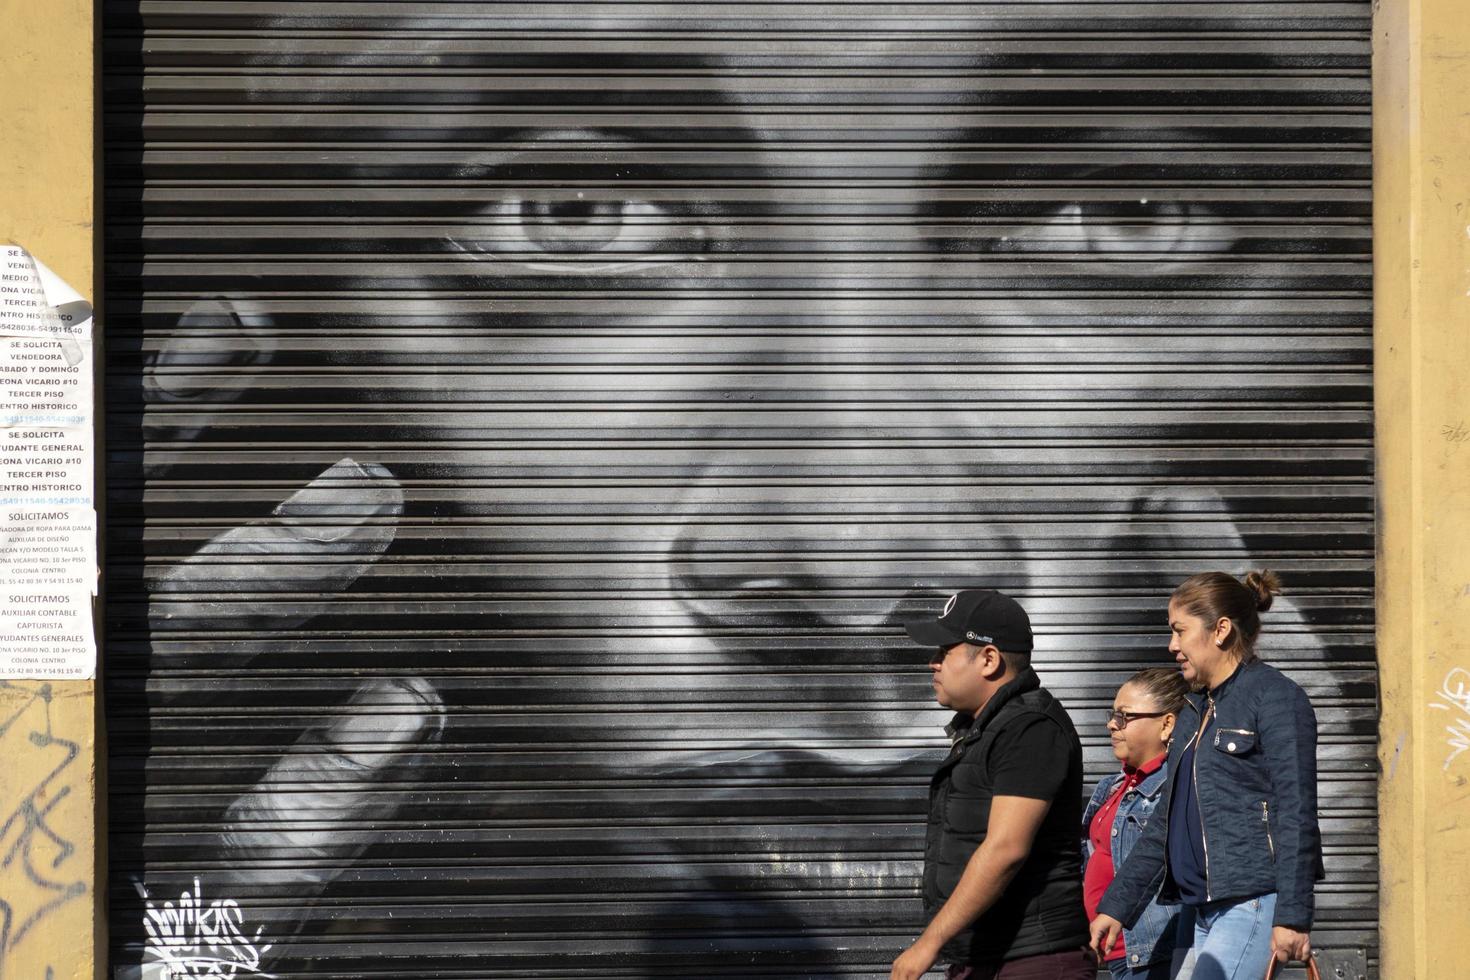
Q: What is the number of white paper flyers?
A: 5